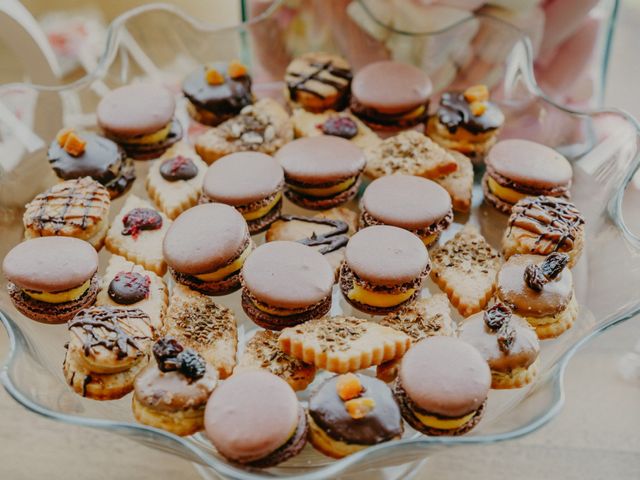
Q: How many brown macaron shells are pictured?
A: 12